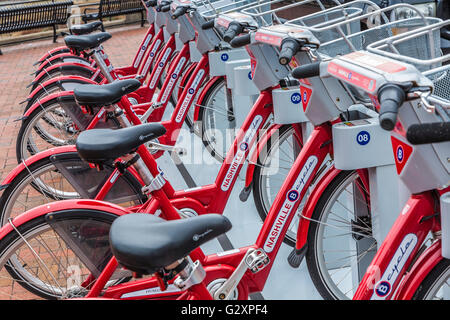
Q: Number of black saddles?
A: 5